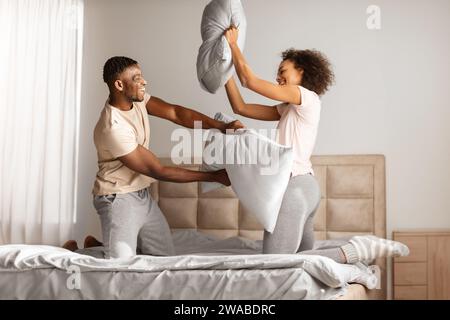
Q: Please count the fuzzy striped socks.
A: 1